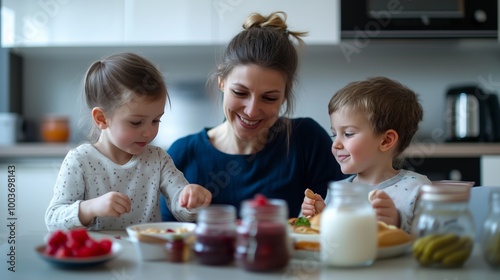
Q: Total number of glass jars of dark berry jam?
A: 2